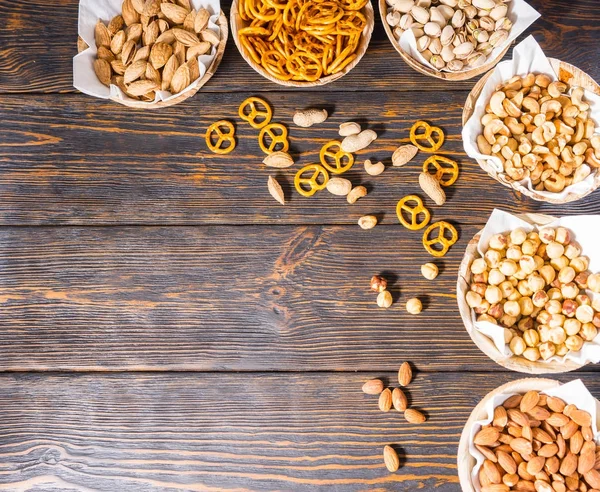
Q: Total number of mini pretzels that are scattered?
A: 9